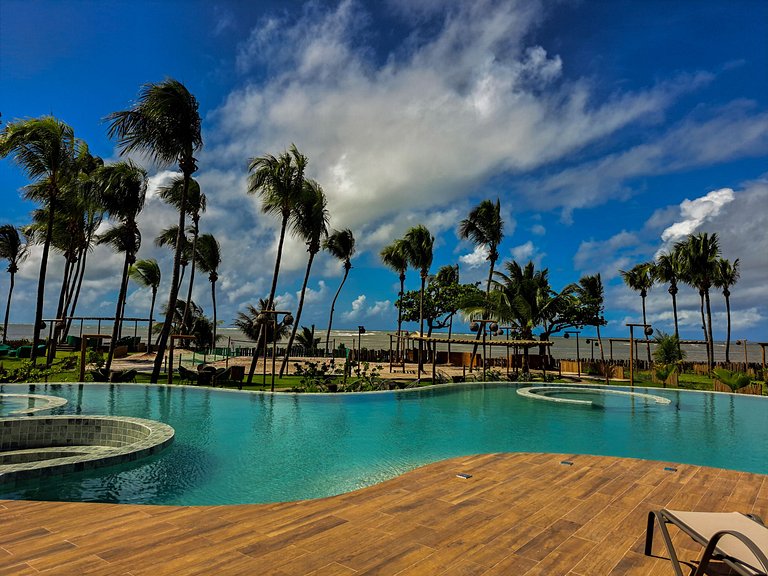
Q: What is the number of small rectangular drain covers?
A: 3